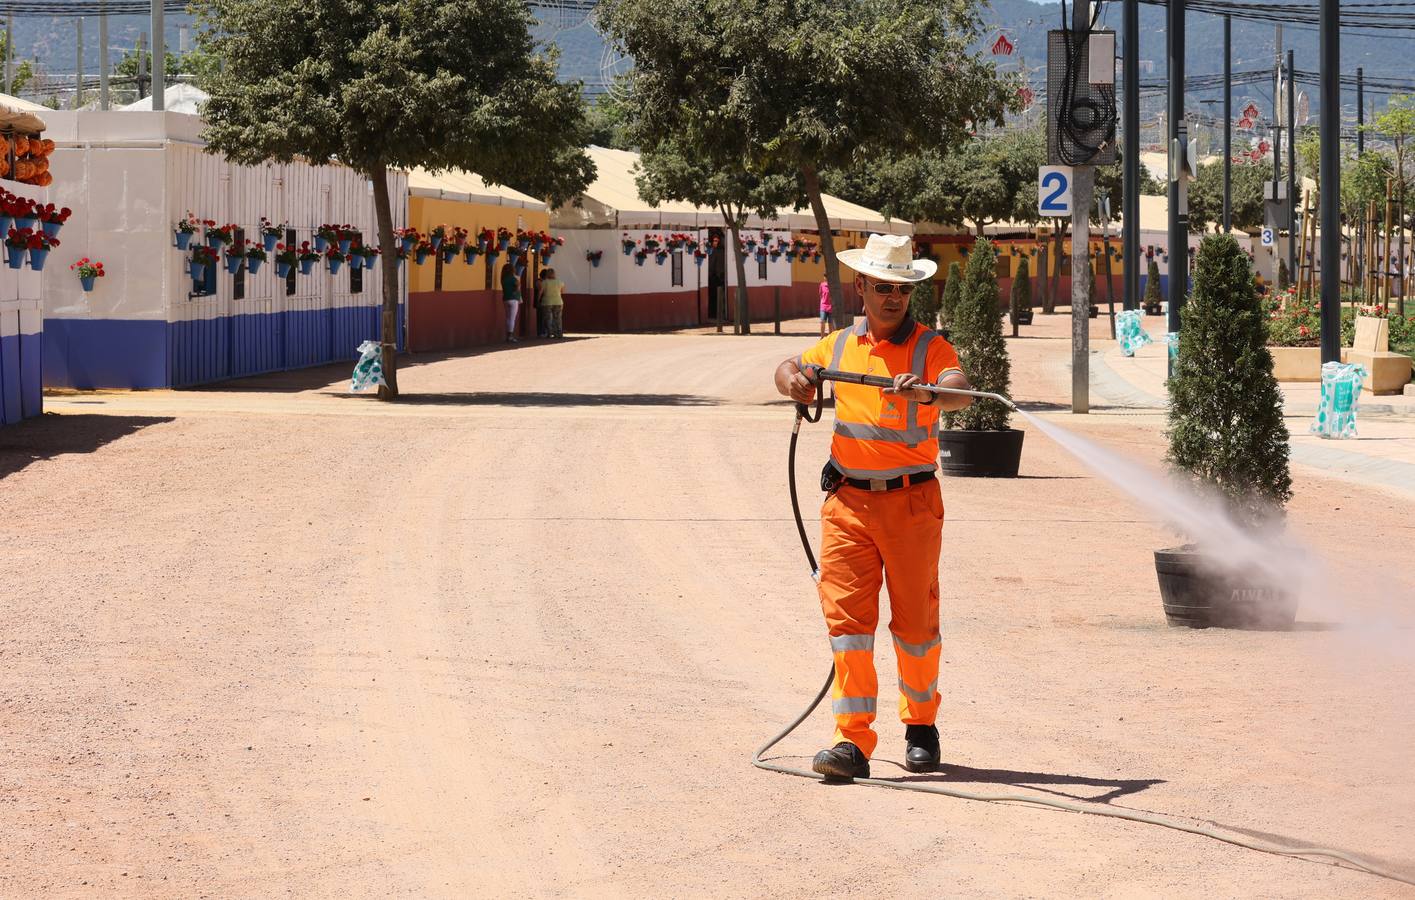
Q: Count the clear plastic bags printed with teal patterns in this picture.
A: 4